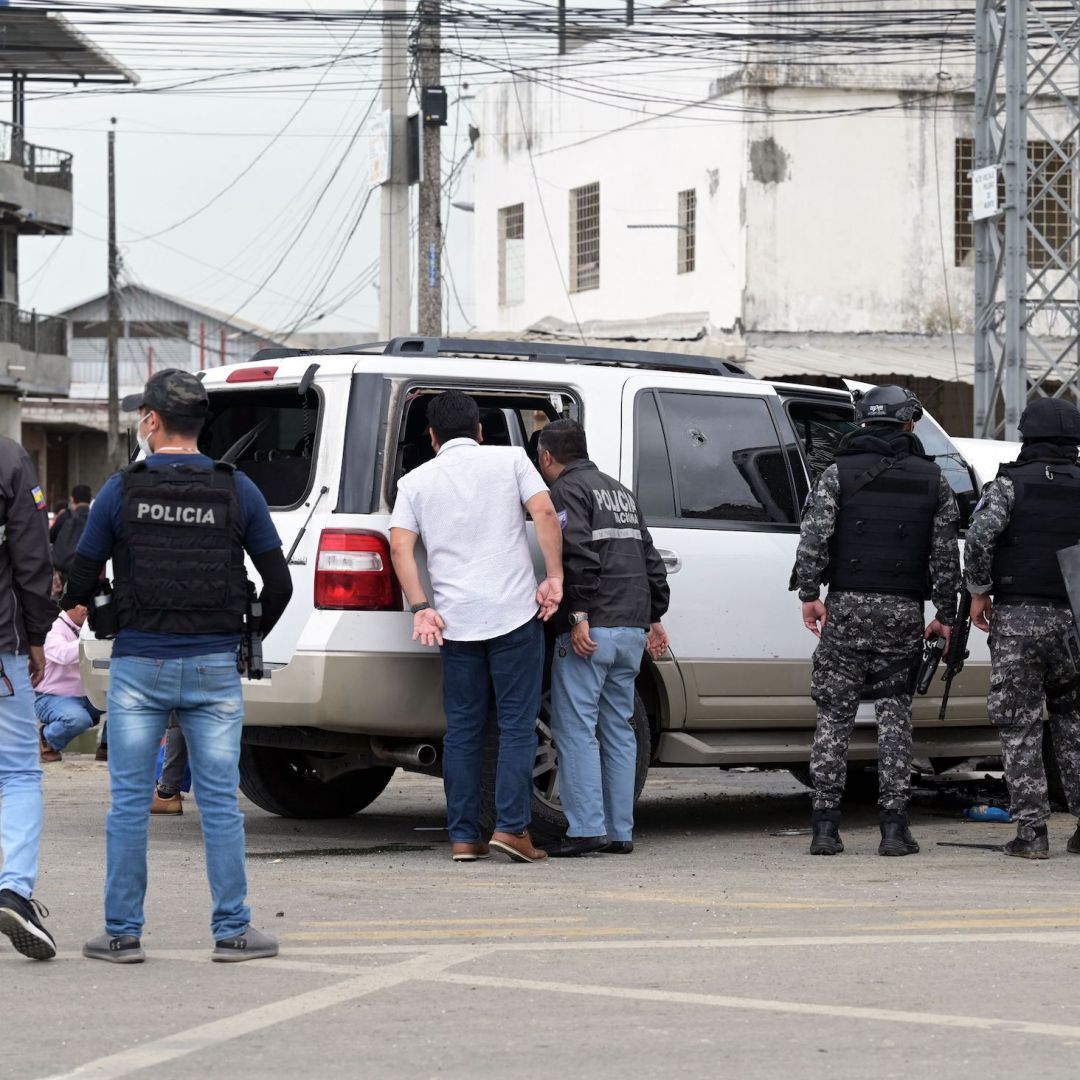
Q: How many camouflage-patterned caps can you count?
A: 1